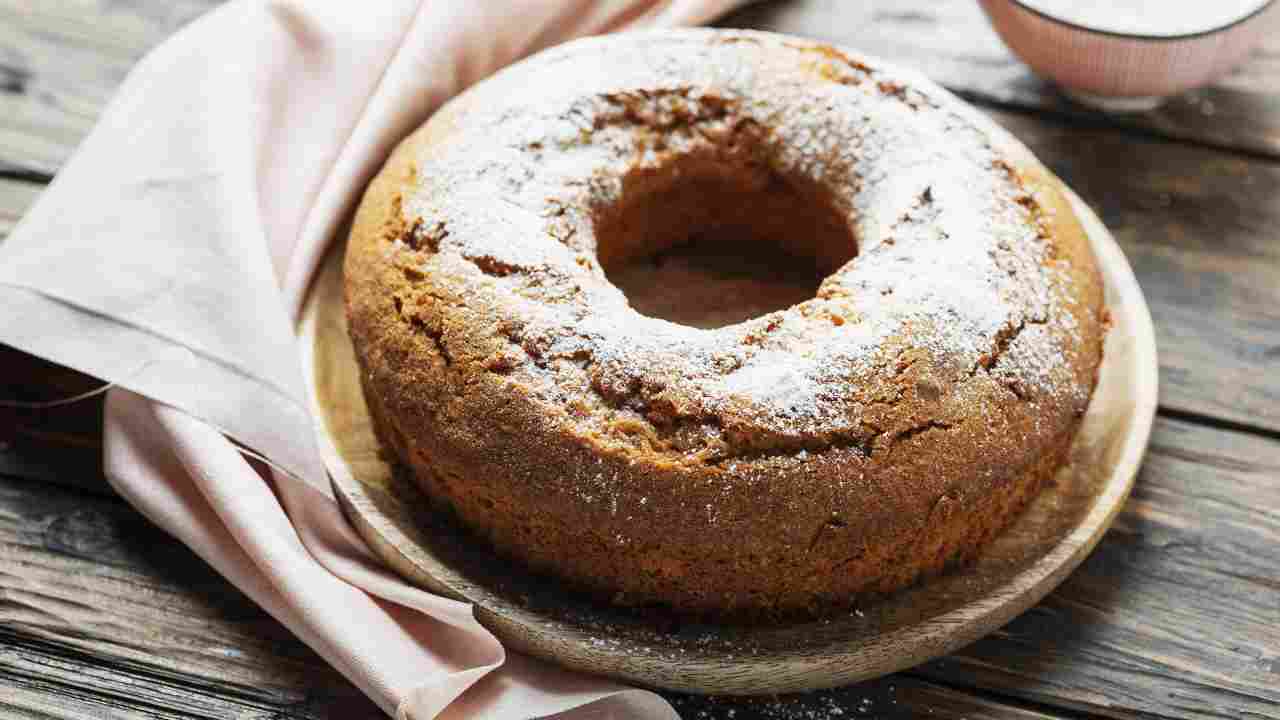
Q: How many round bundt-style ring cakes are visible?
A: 1